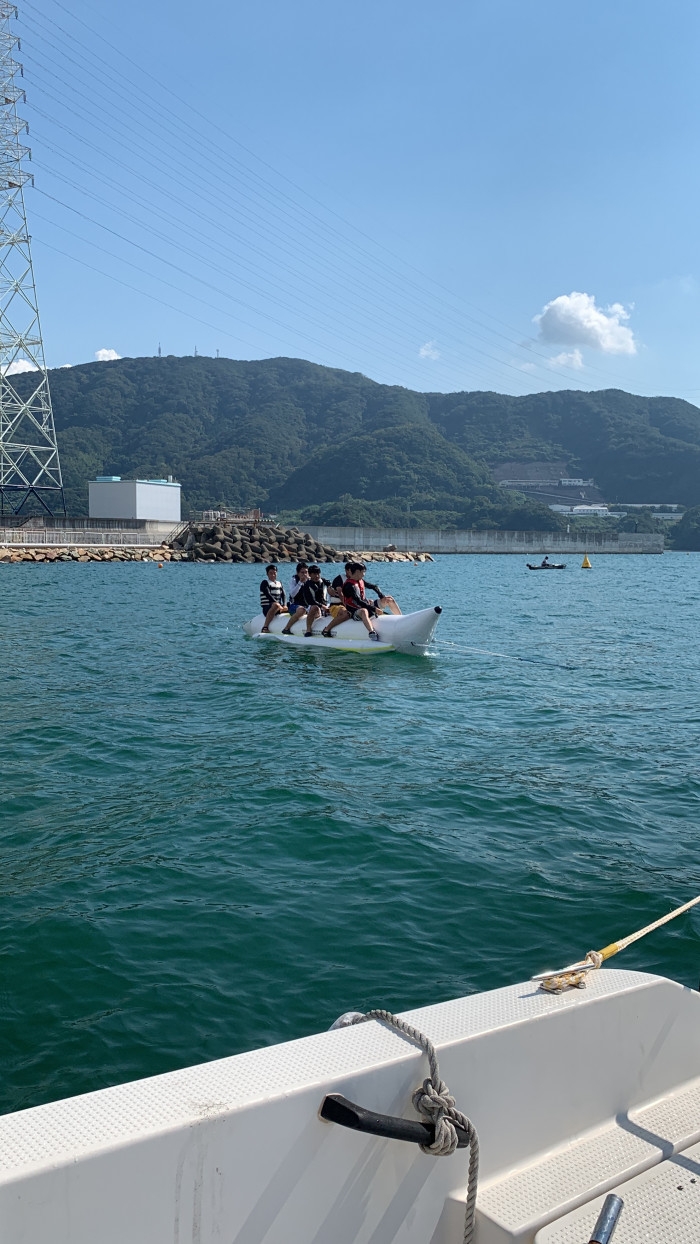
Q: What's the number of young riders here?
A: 5